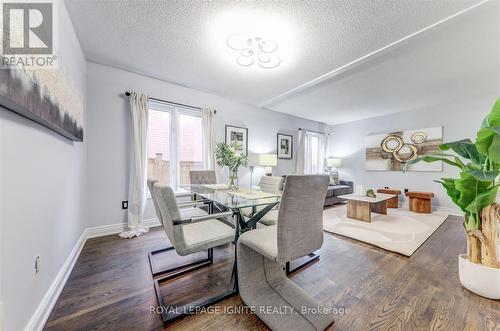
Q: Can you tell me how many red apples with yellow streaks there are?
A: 0